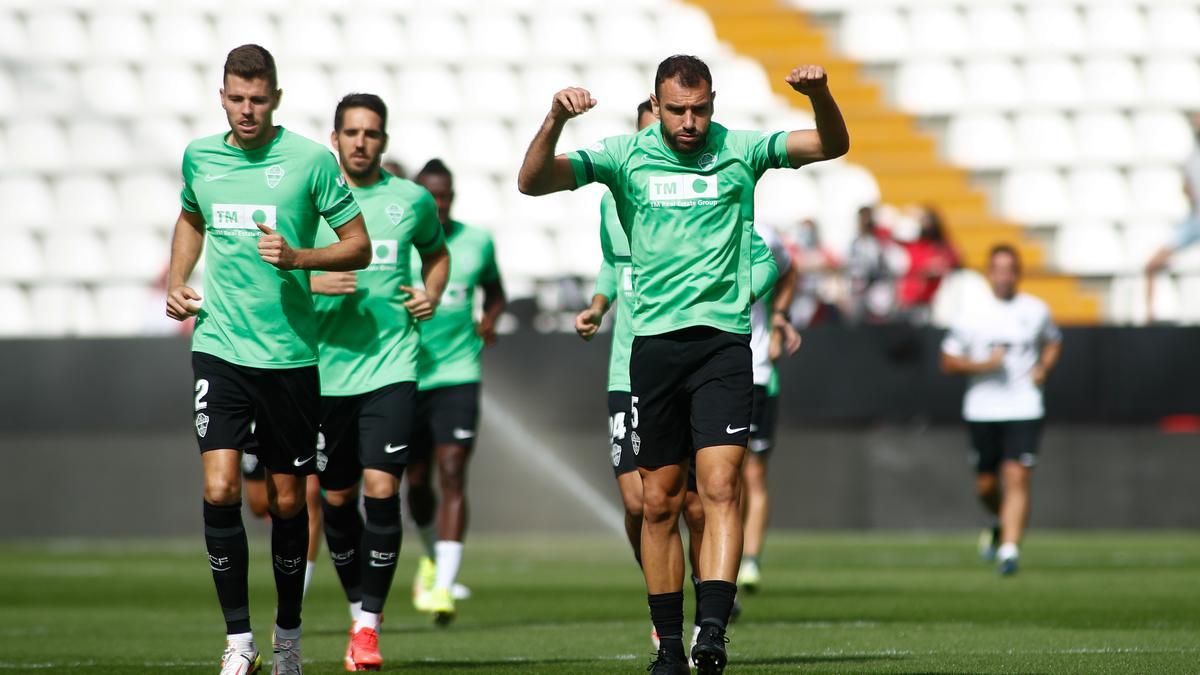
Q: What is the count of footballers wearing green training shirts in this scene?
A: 5